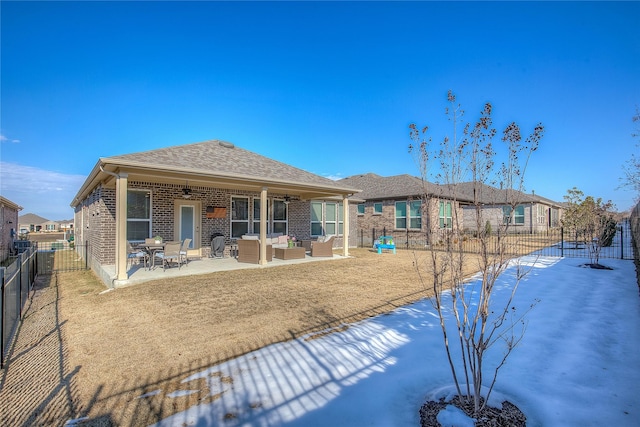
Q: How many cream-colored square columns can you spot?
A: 3